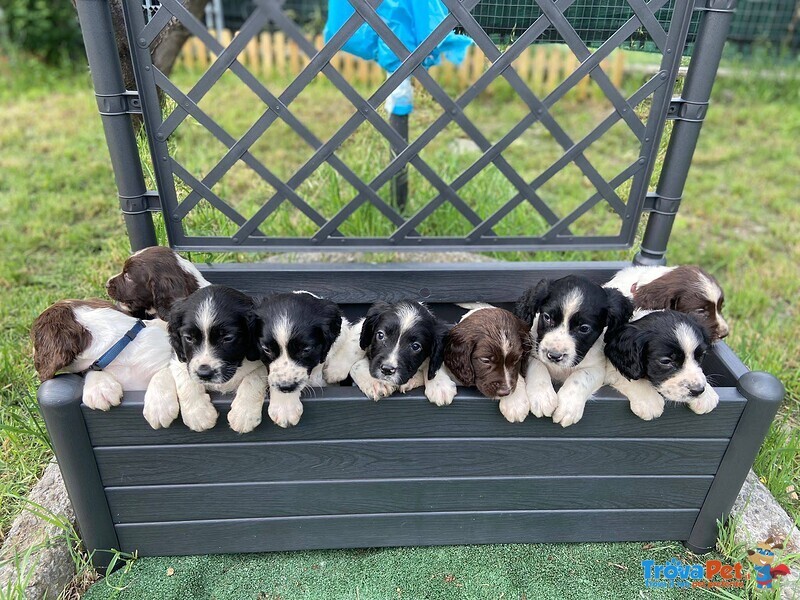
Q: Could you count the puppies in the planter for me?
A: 9